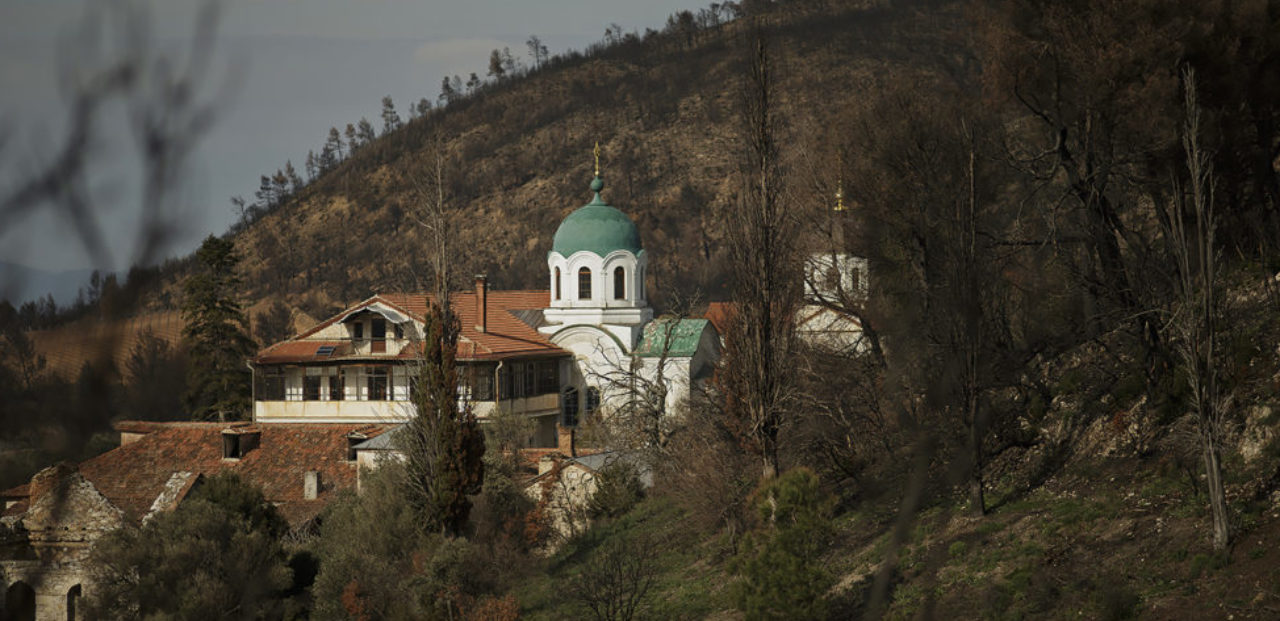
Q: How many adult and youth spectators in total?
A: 0